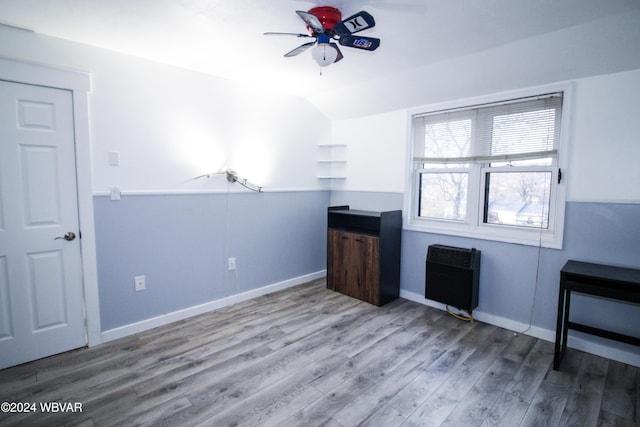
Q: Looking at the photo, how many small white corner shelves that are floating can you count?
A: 3